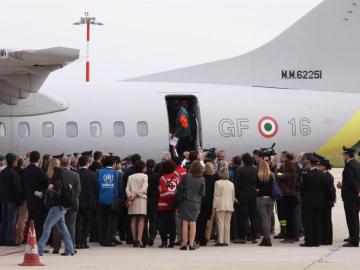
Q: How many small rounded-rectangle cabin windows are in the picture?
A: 7